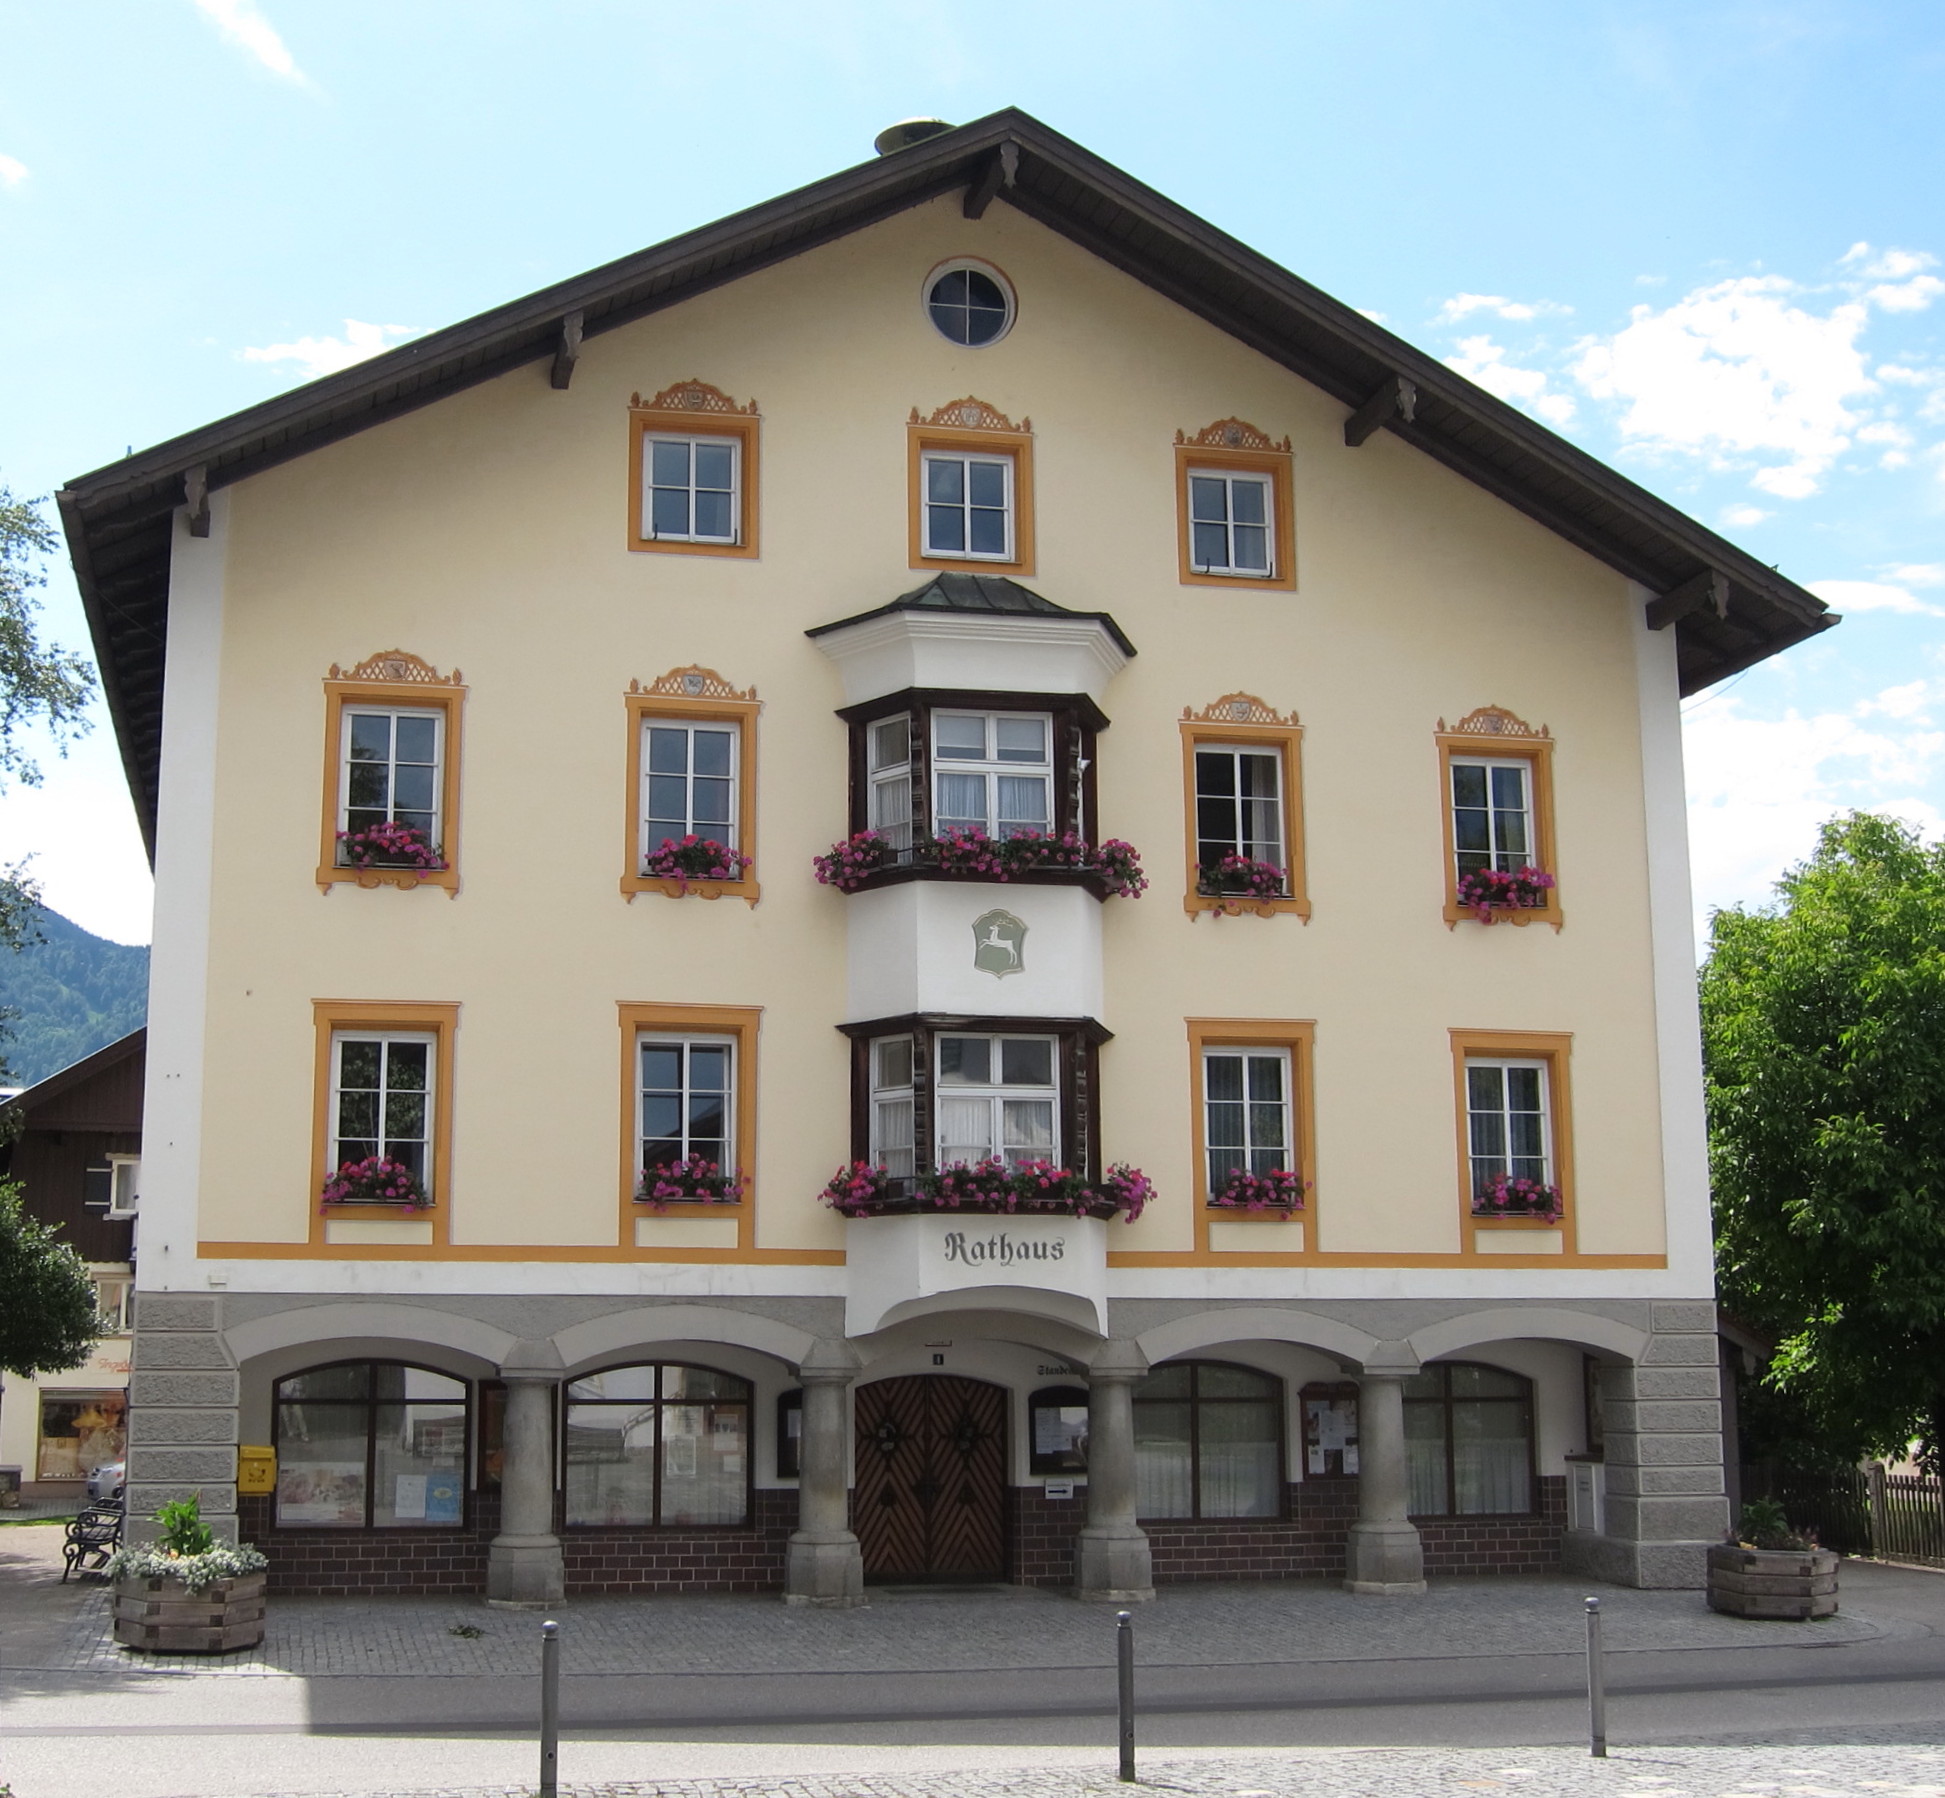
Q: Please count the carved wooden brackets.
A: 5